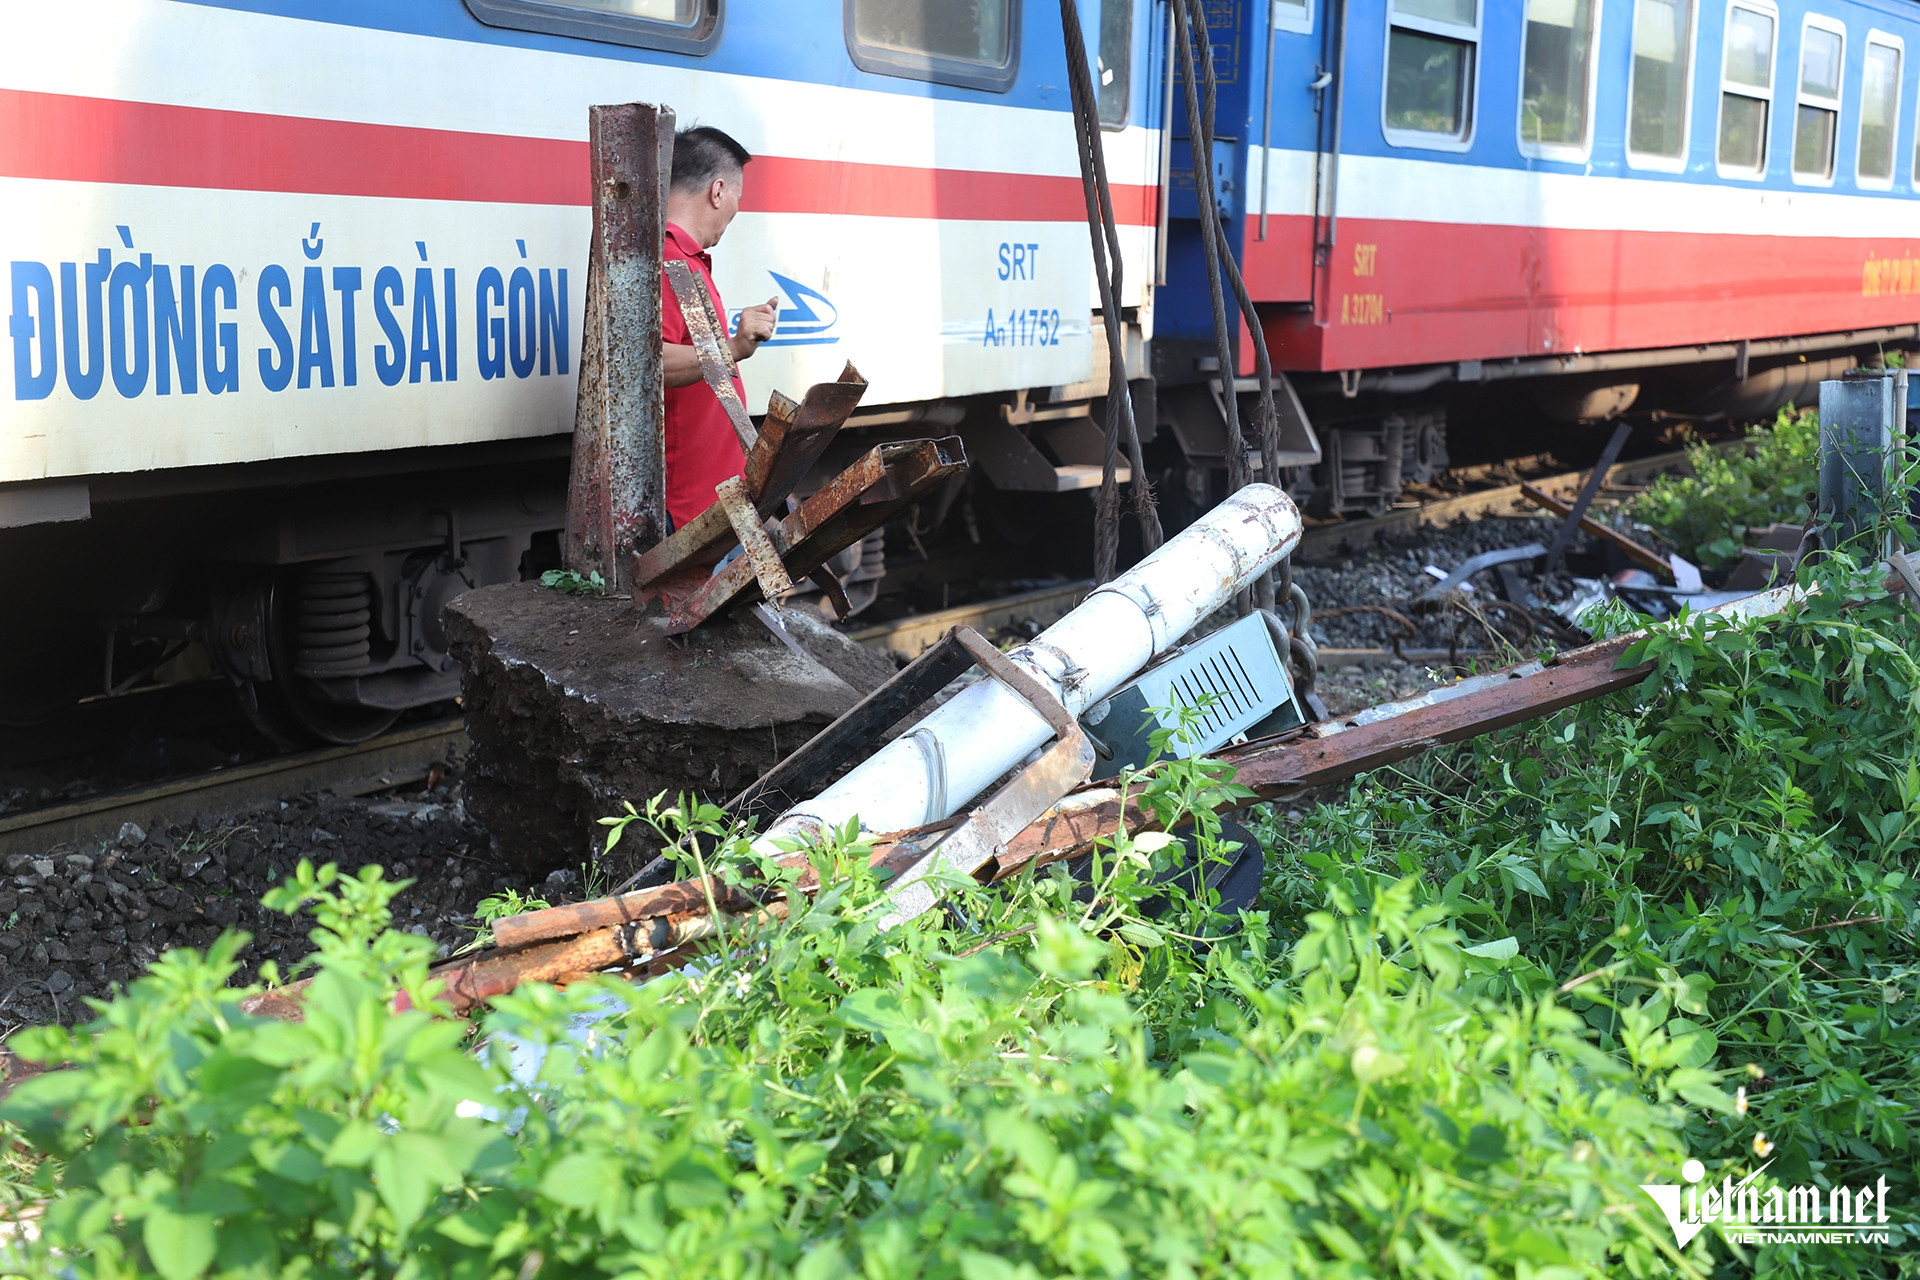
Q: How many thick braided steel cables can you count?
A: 4